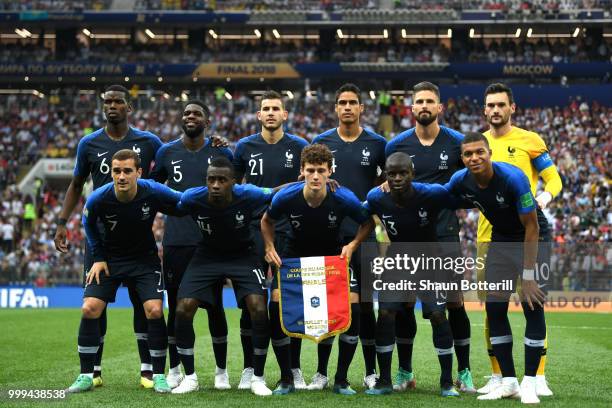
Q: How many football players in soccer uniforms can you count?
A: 11